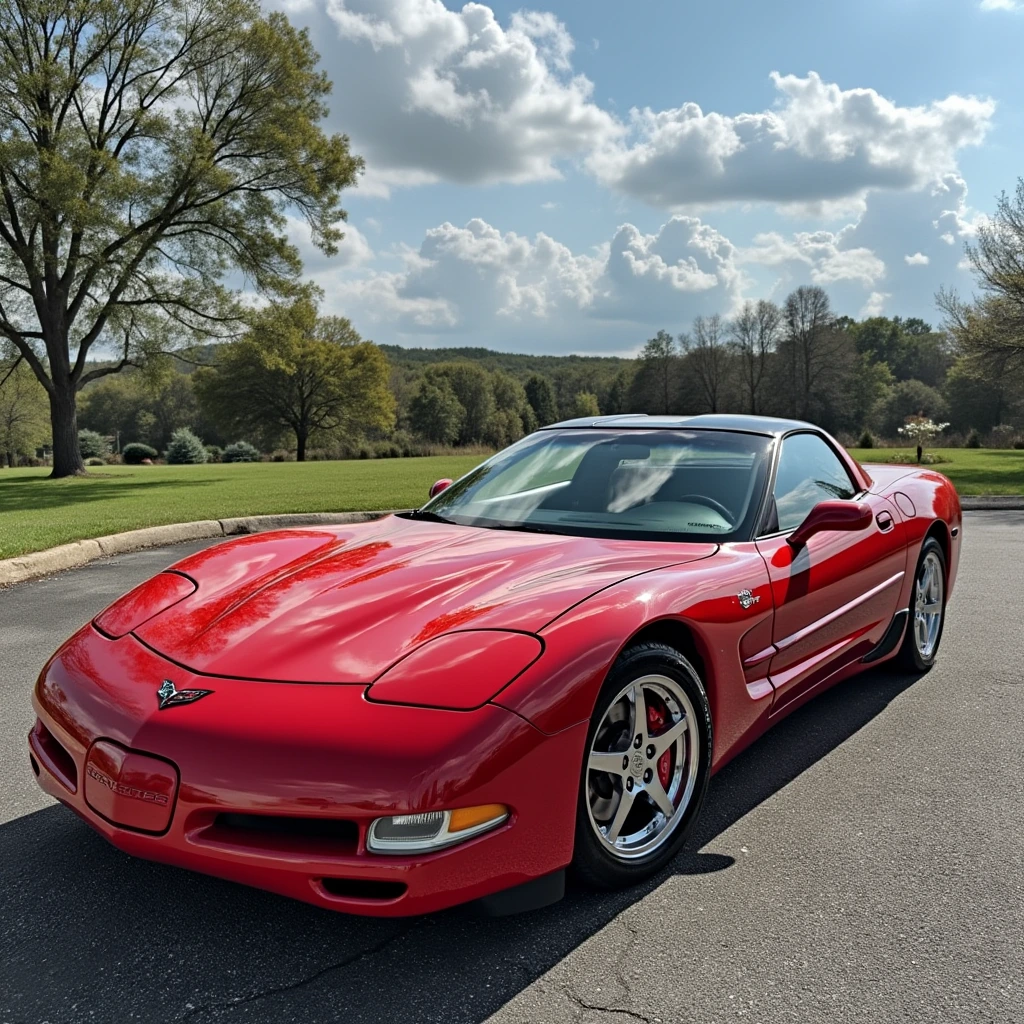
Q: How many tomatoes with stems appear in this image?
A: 0